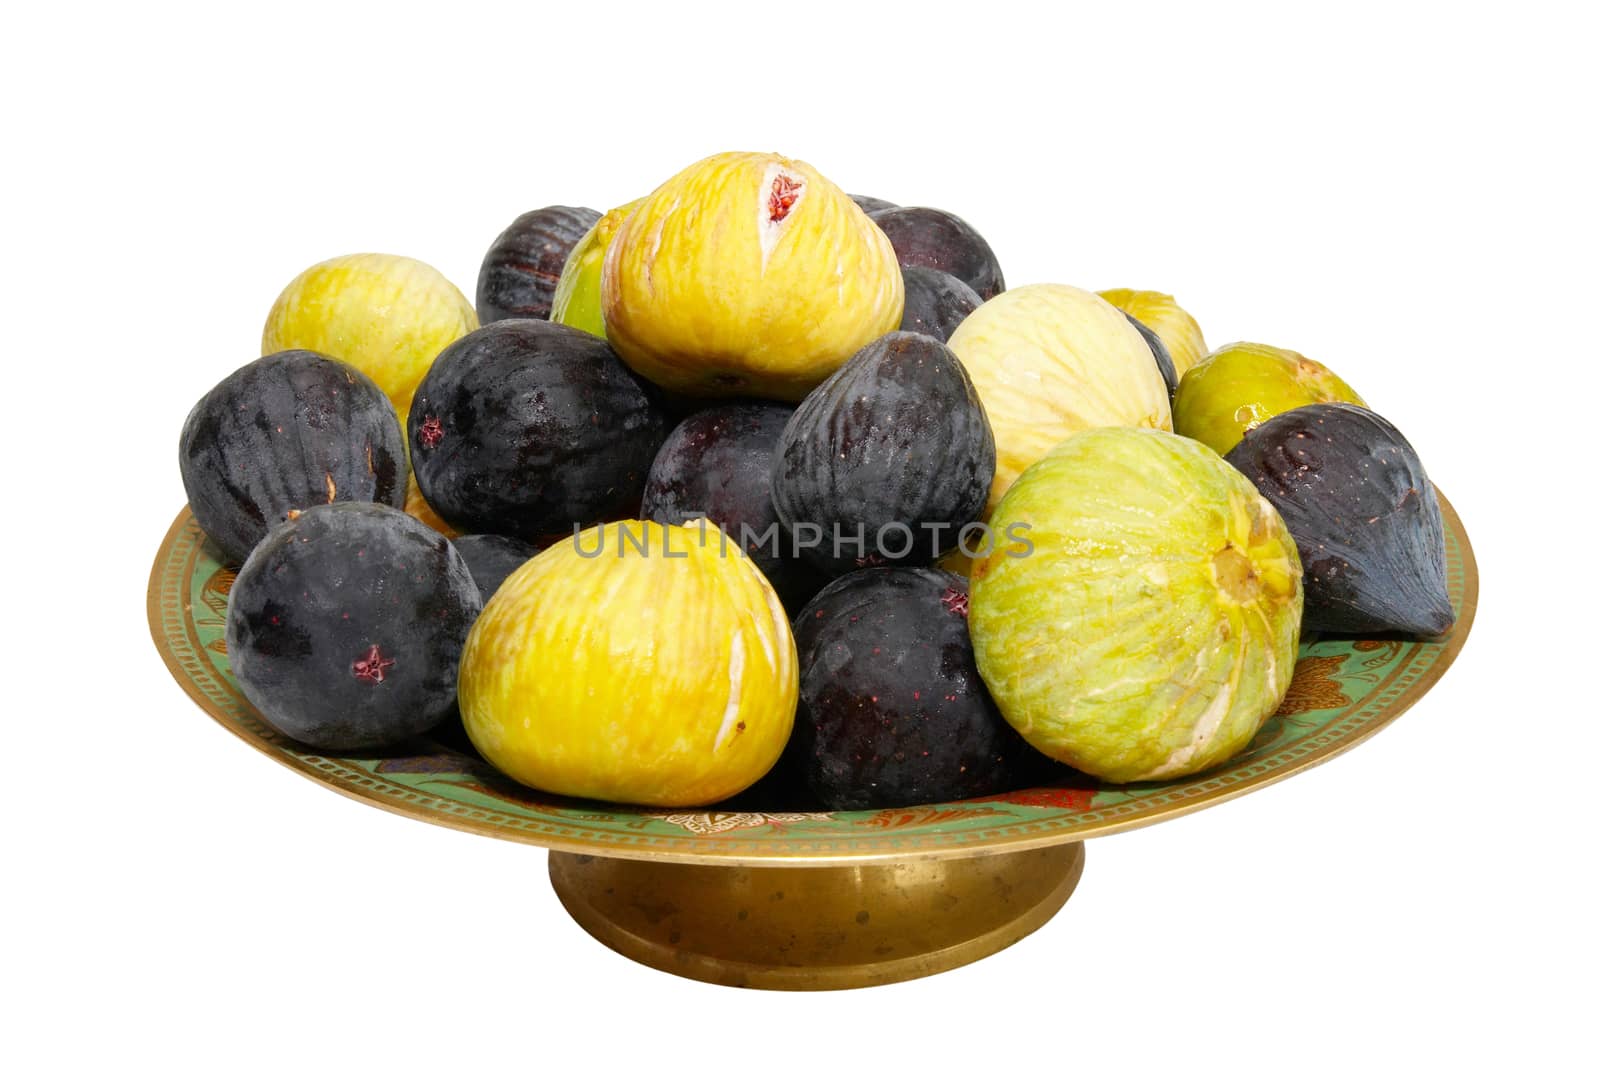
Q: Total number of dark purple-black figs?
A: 13